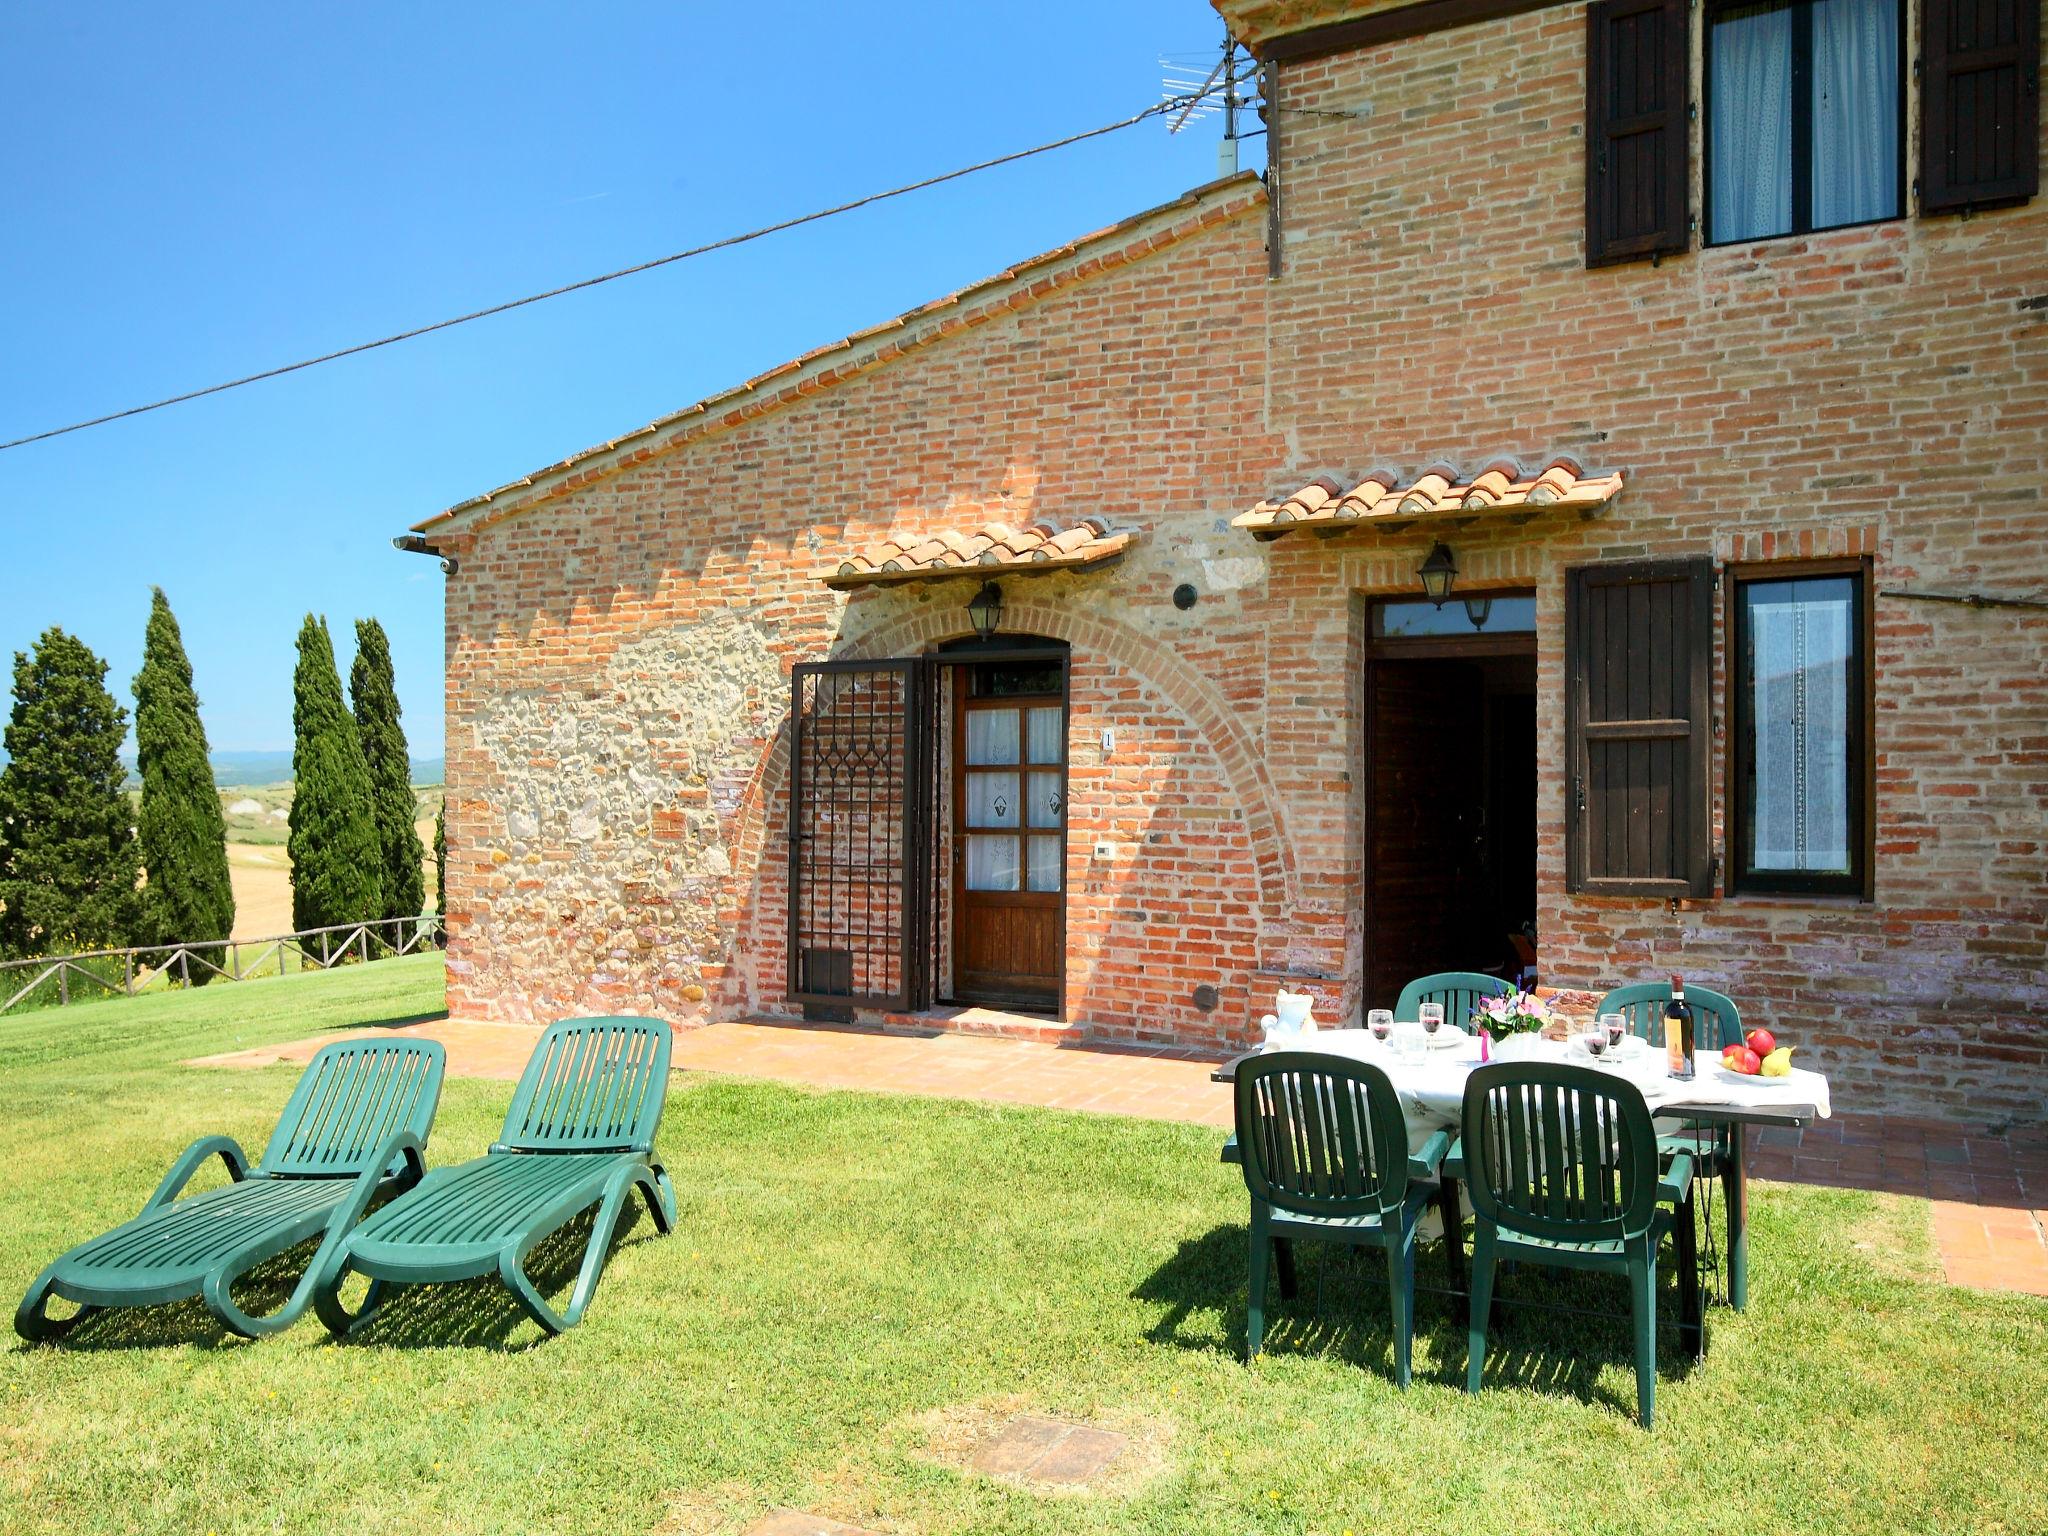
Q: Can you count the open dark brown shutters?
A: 3